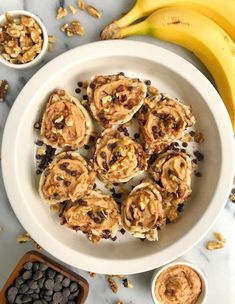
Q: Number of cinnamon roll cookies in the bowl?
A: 8